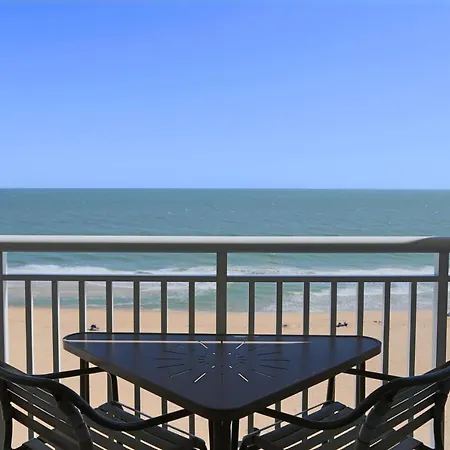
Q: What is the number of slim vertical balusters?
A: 14